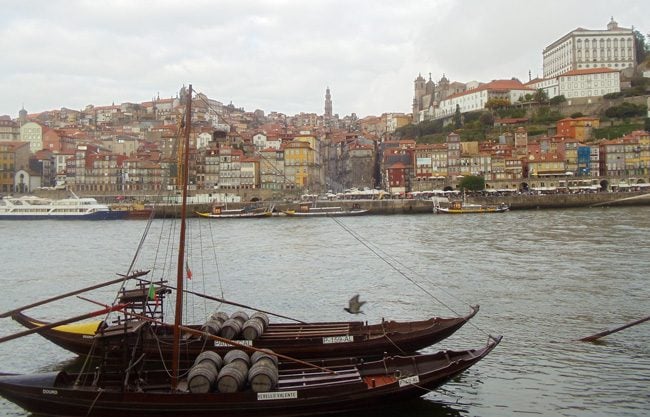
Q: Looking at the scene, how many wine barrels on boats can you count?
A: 12